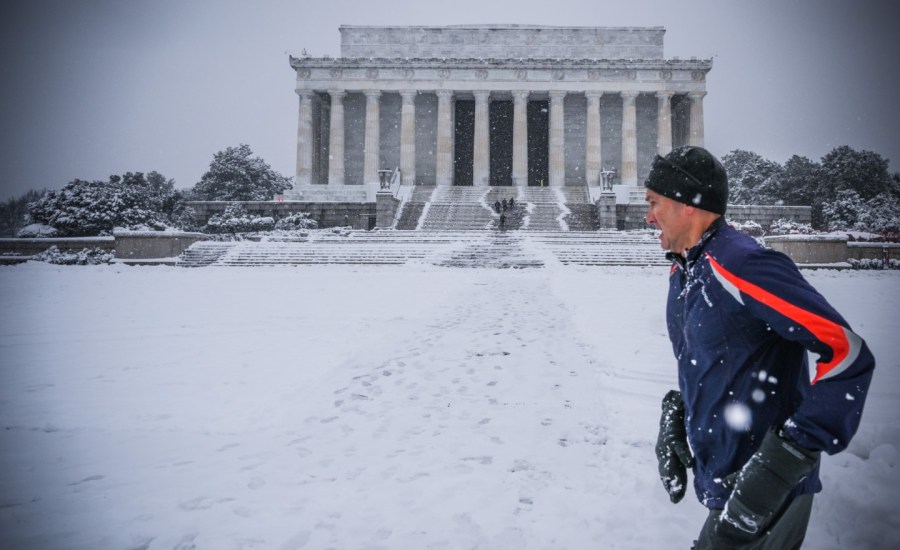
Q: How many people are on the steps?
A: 4